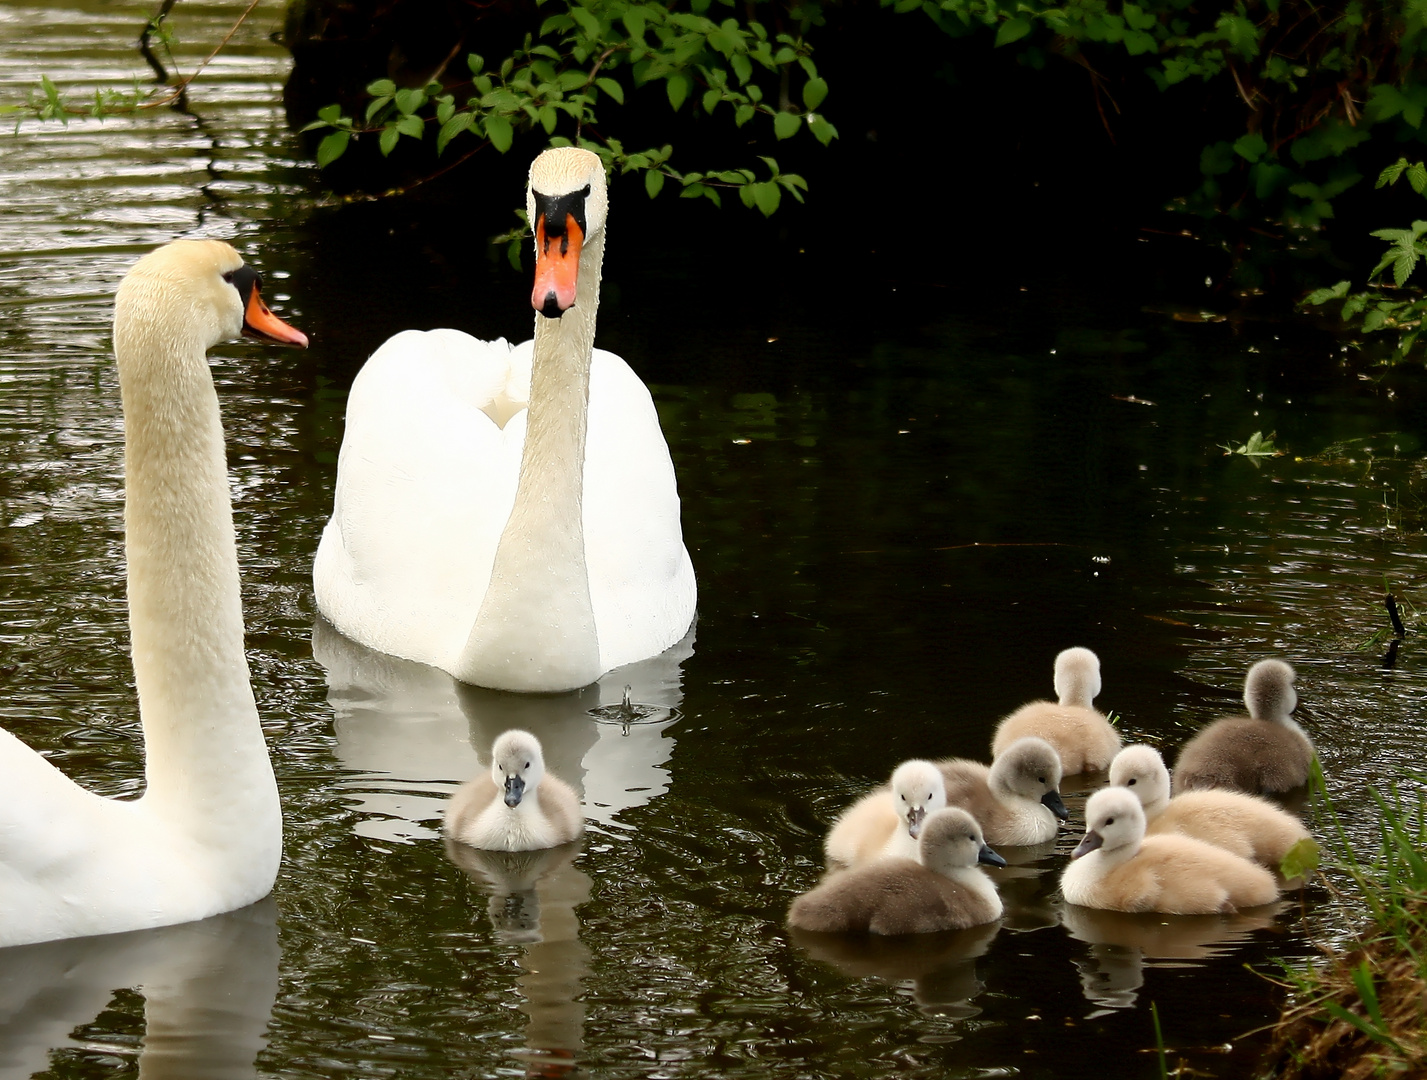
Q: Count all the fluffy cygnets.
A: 8